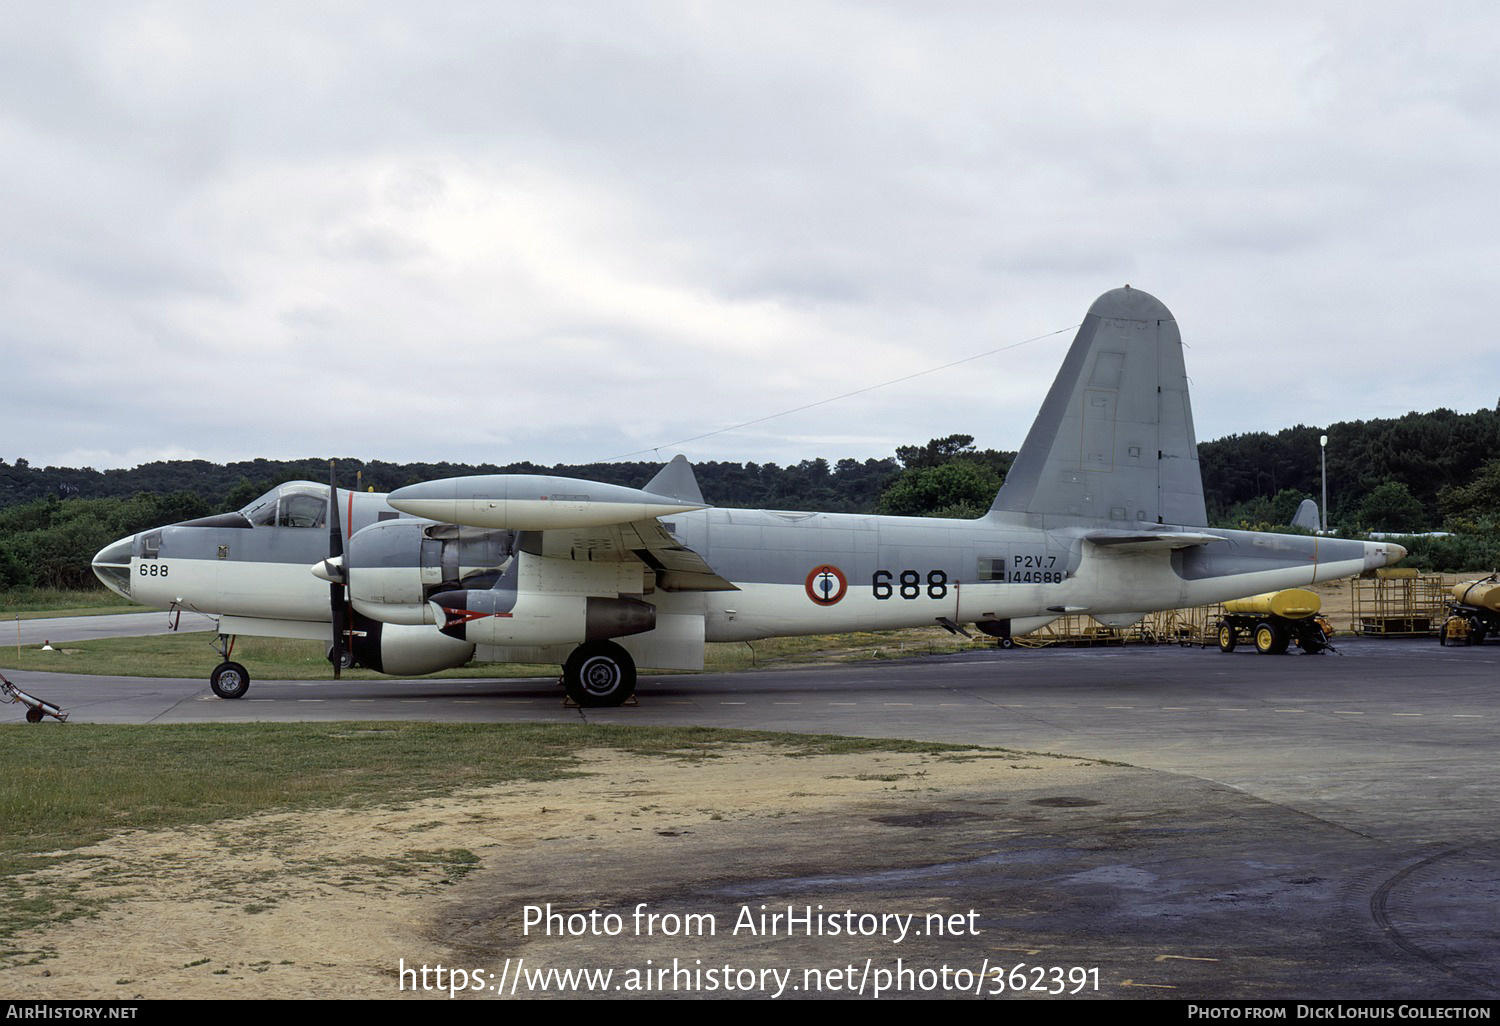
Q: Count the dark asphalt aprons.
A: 1